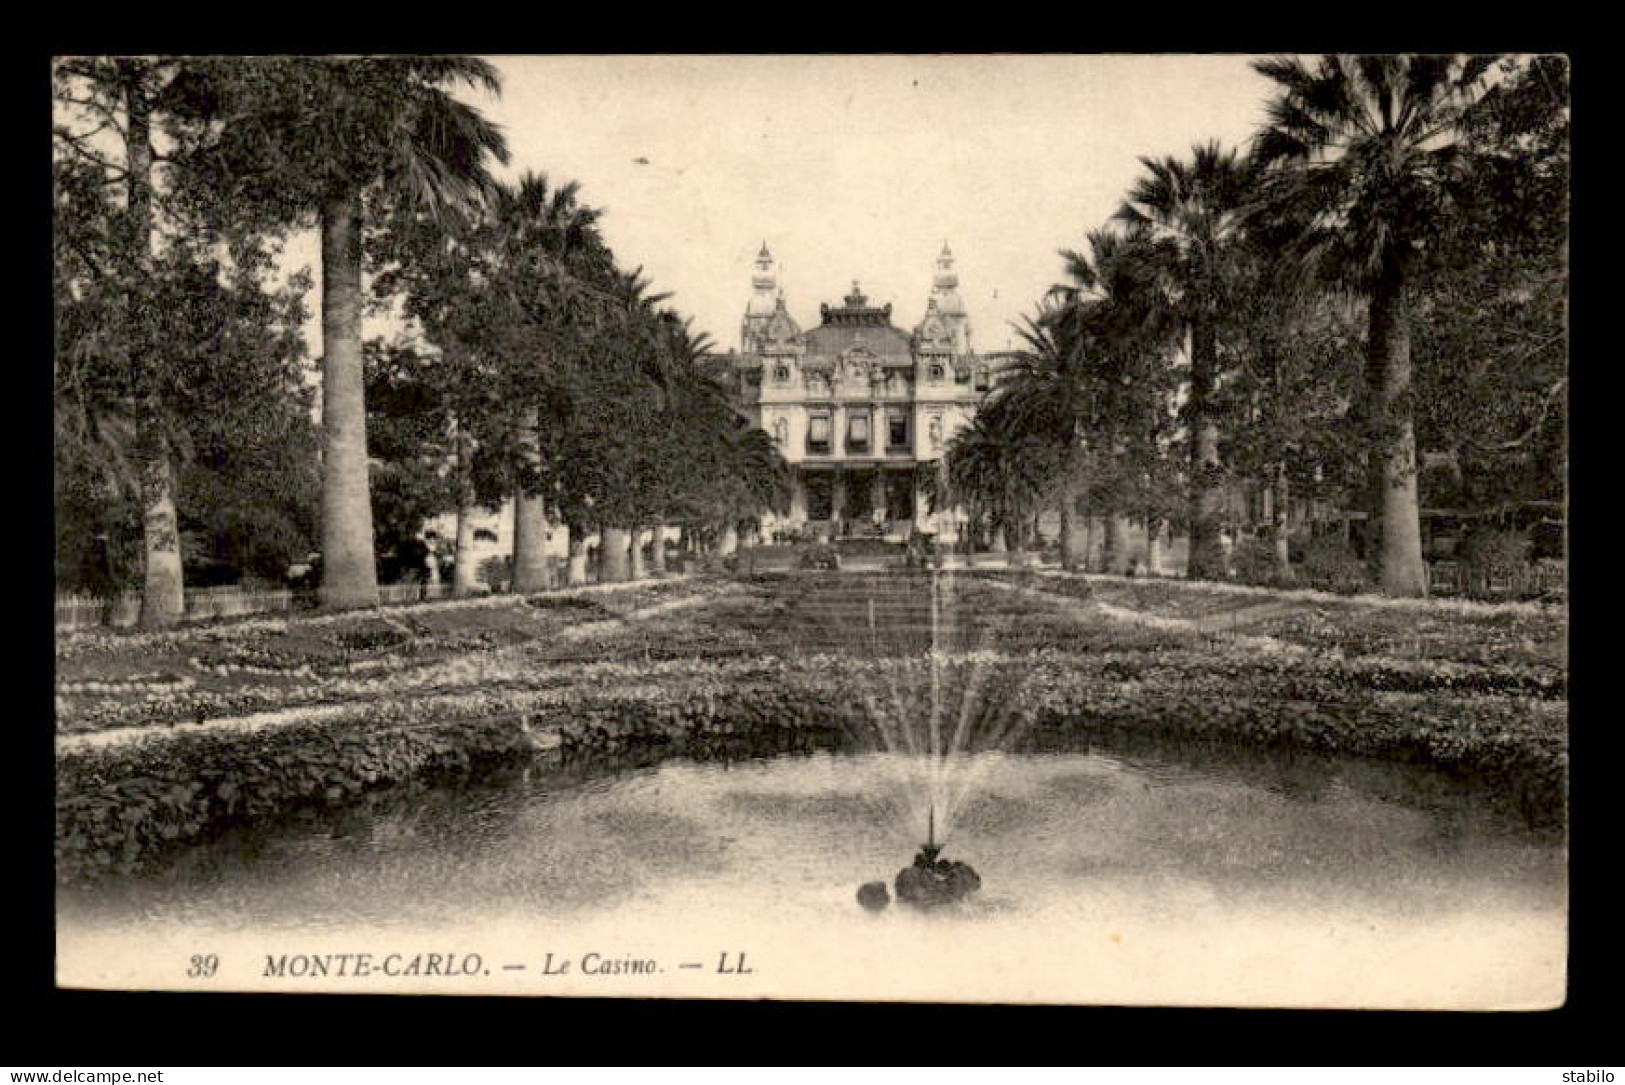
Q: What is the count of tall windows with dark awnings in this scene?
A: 3